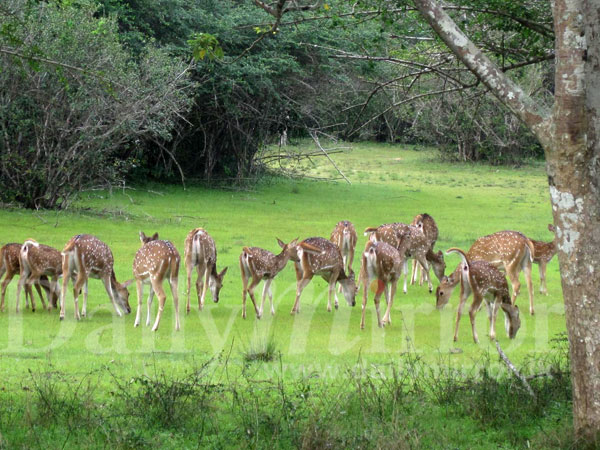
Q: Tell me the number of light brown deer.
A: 14